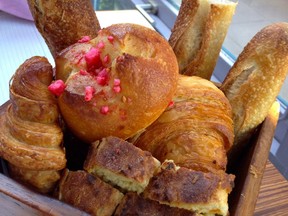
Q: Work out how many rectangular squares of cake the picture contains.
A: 4